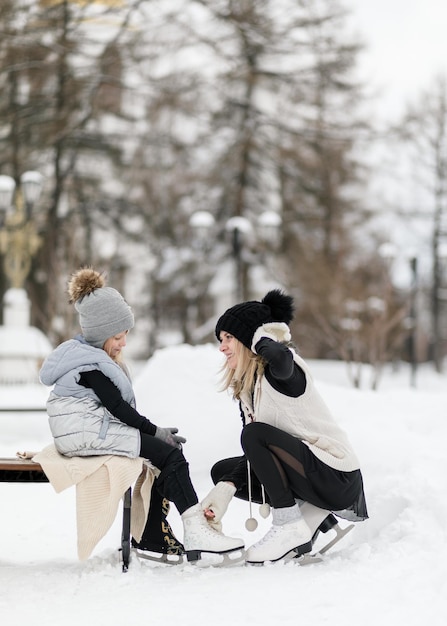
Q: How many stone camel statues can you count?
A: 0